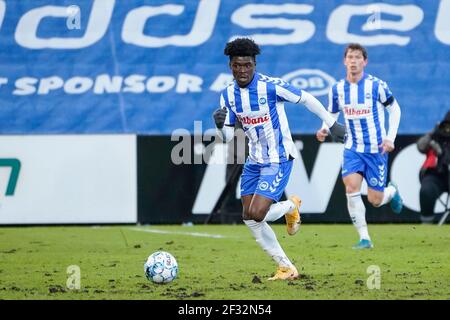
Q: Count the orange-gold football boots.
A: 2